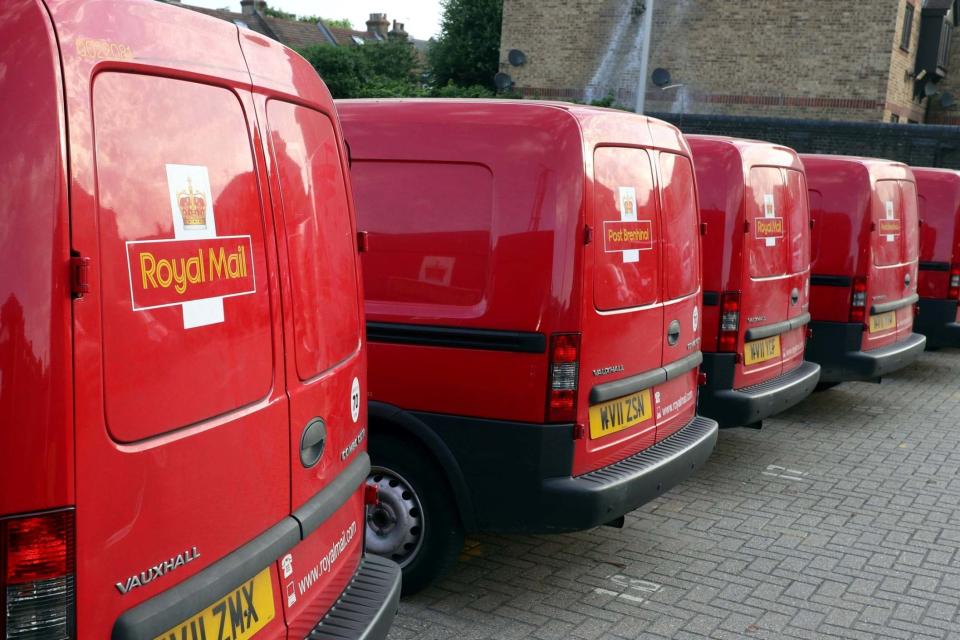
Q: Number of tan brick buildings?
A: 1